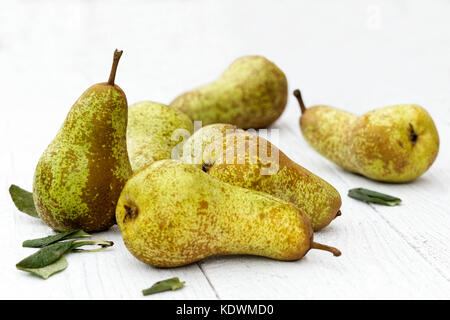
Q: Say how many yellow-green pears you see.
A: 6